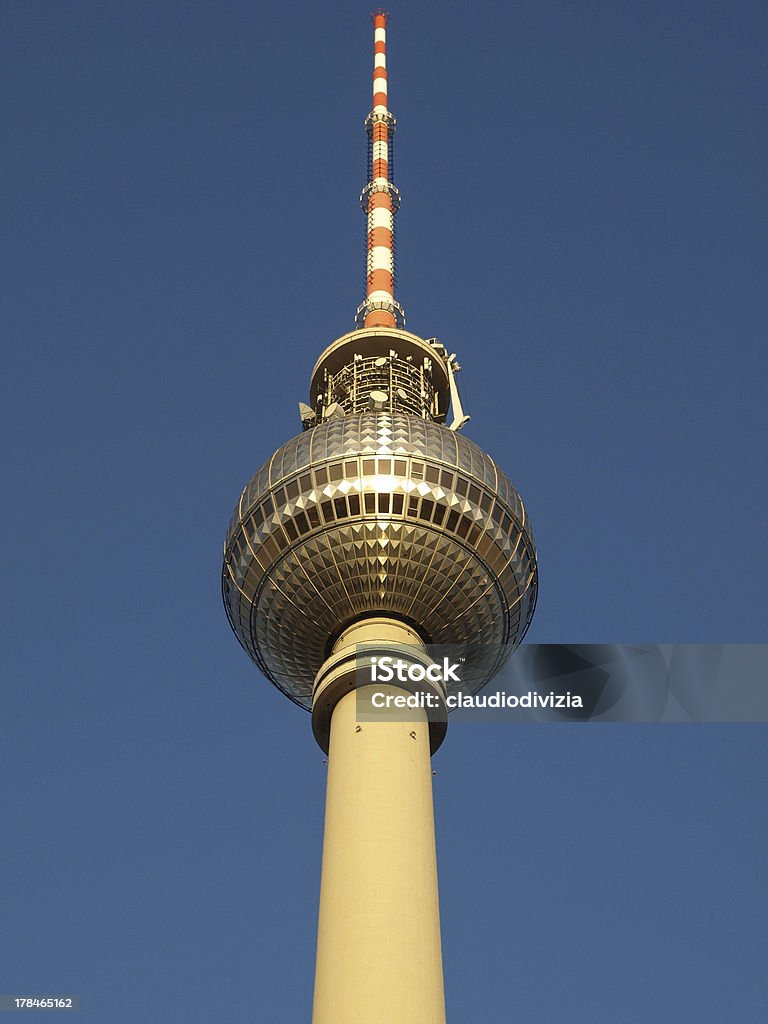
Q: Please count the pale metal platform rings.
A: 3